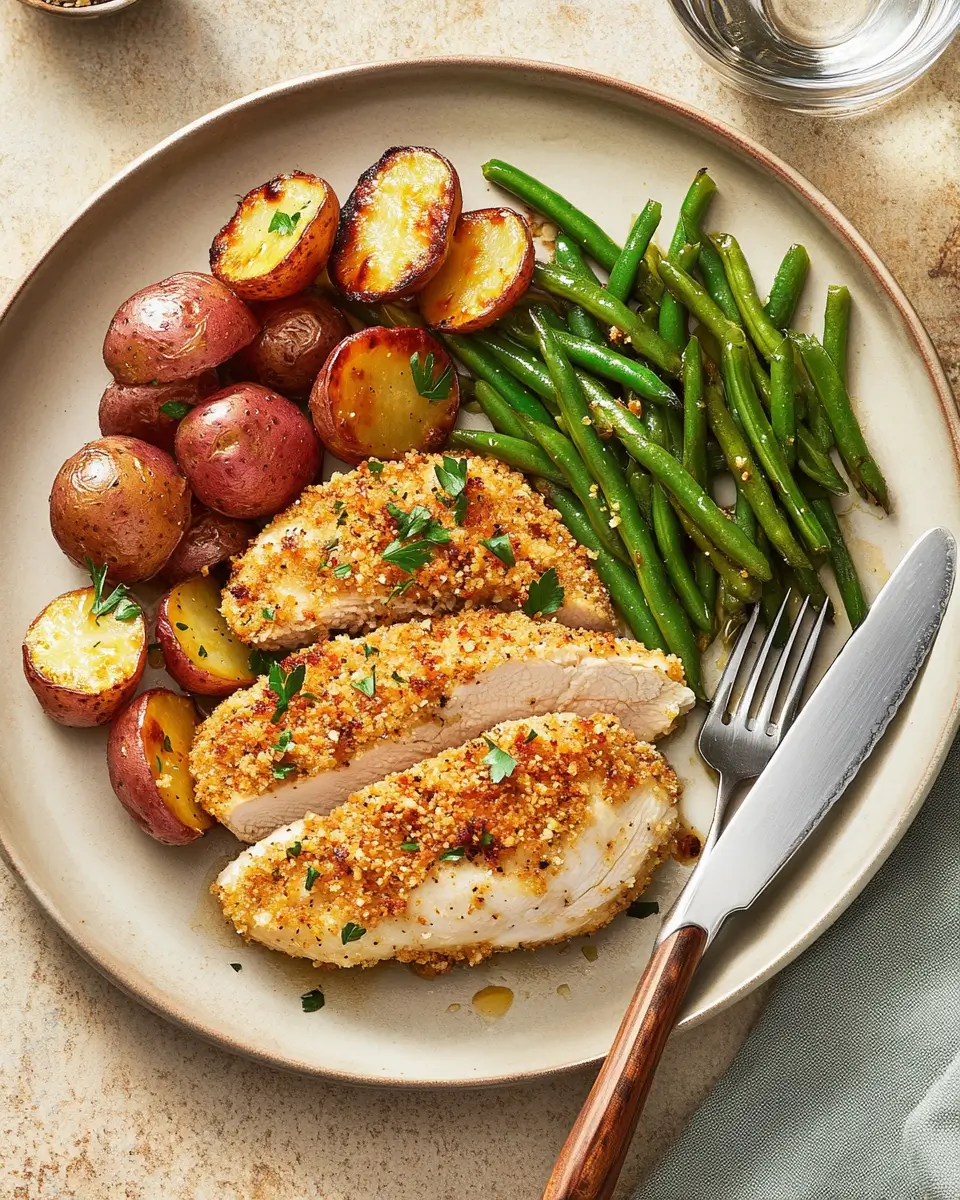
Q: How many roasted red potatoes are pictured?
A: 13